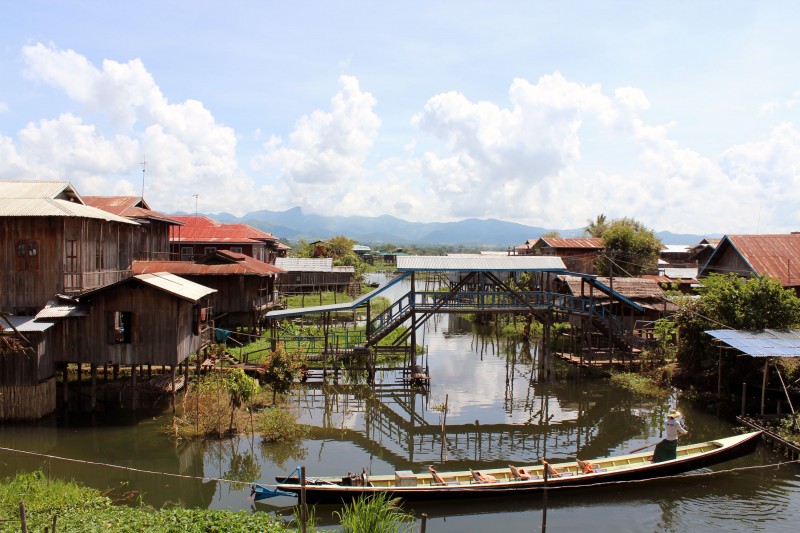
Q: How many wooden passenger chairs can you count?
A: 5